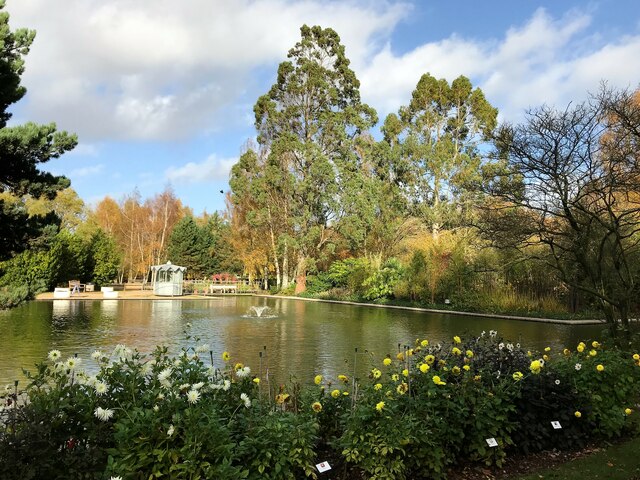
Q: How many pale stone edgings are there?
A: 1